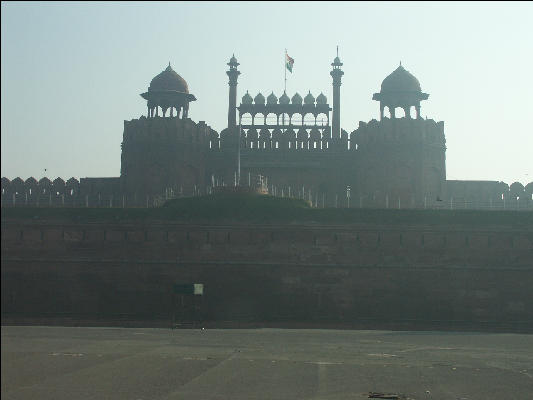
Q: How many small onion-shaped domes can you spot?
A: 7